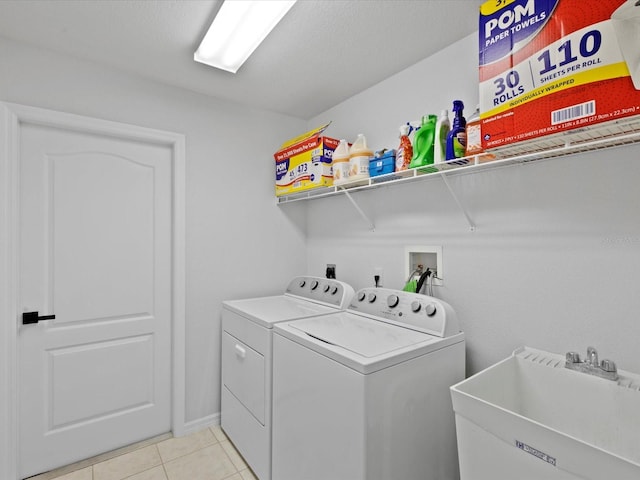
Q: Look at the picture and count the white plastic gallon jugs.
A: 2